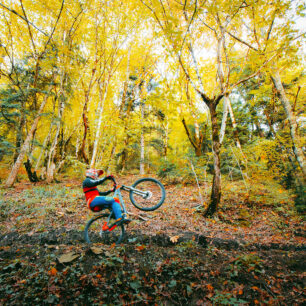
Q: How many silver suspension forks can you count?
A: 1